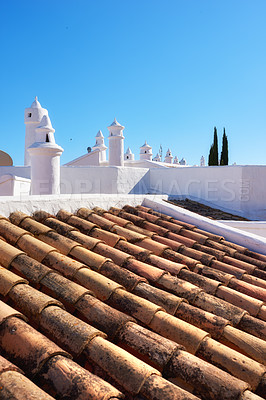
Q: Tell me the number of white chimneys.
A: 11